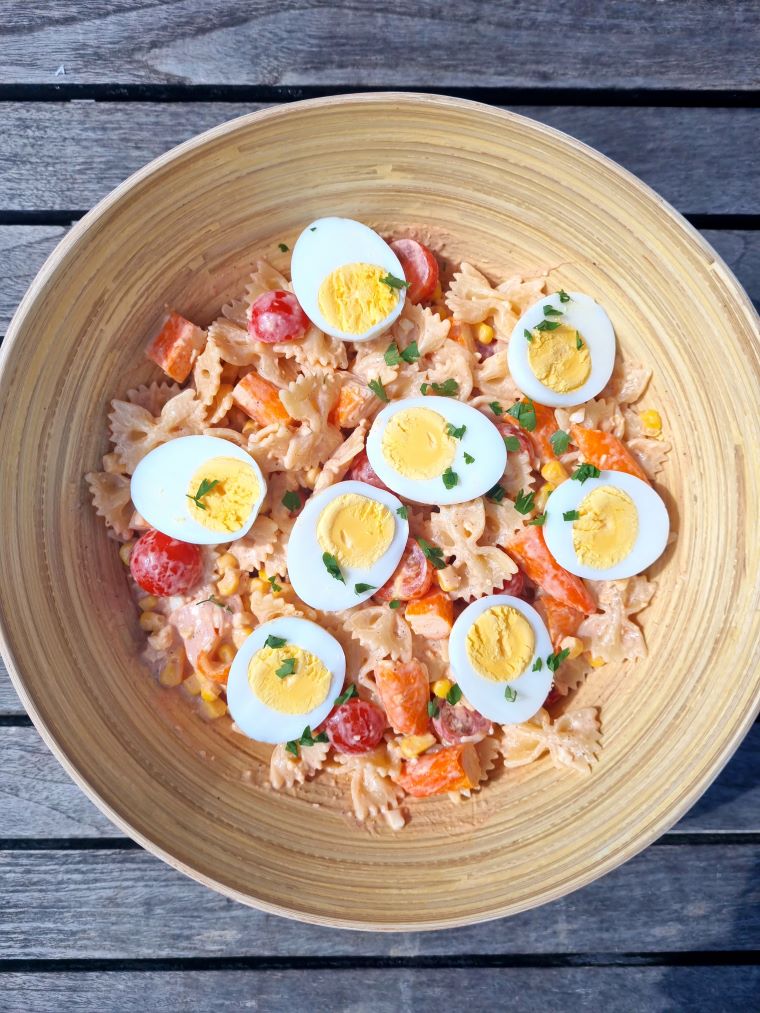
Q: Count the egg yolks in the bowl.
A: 8